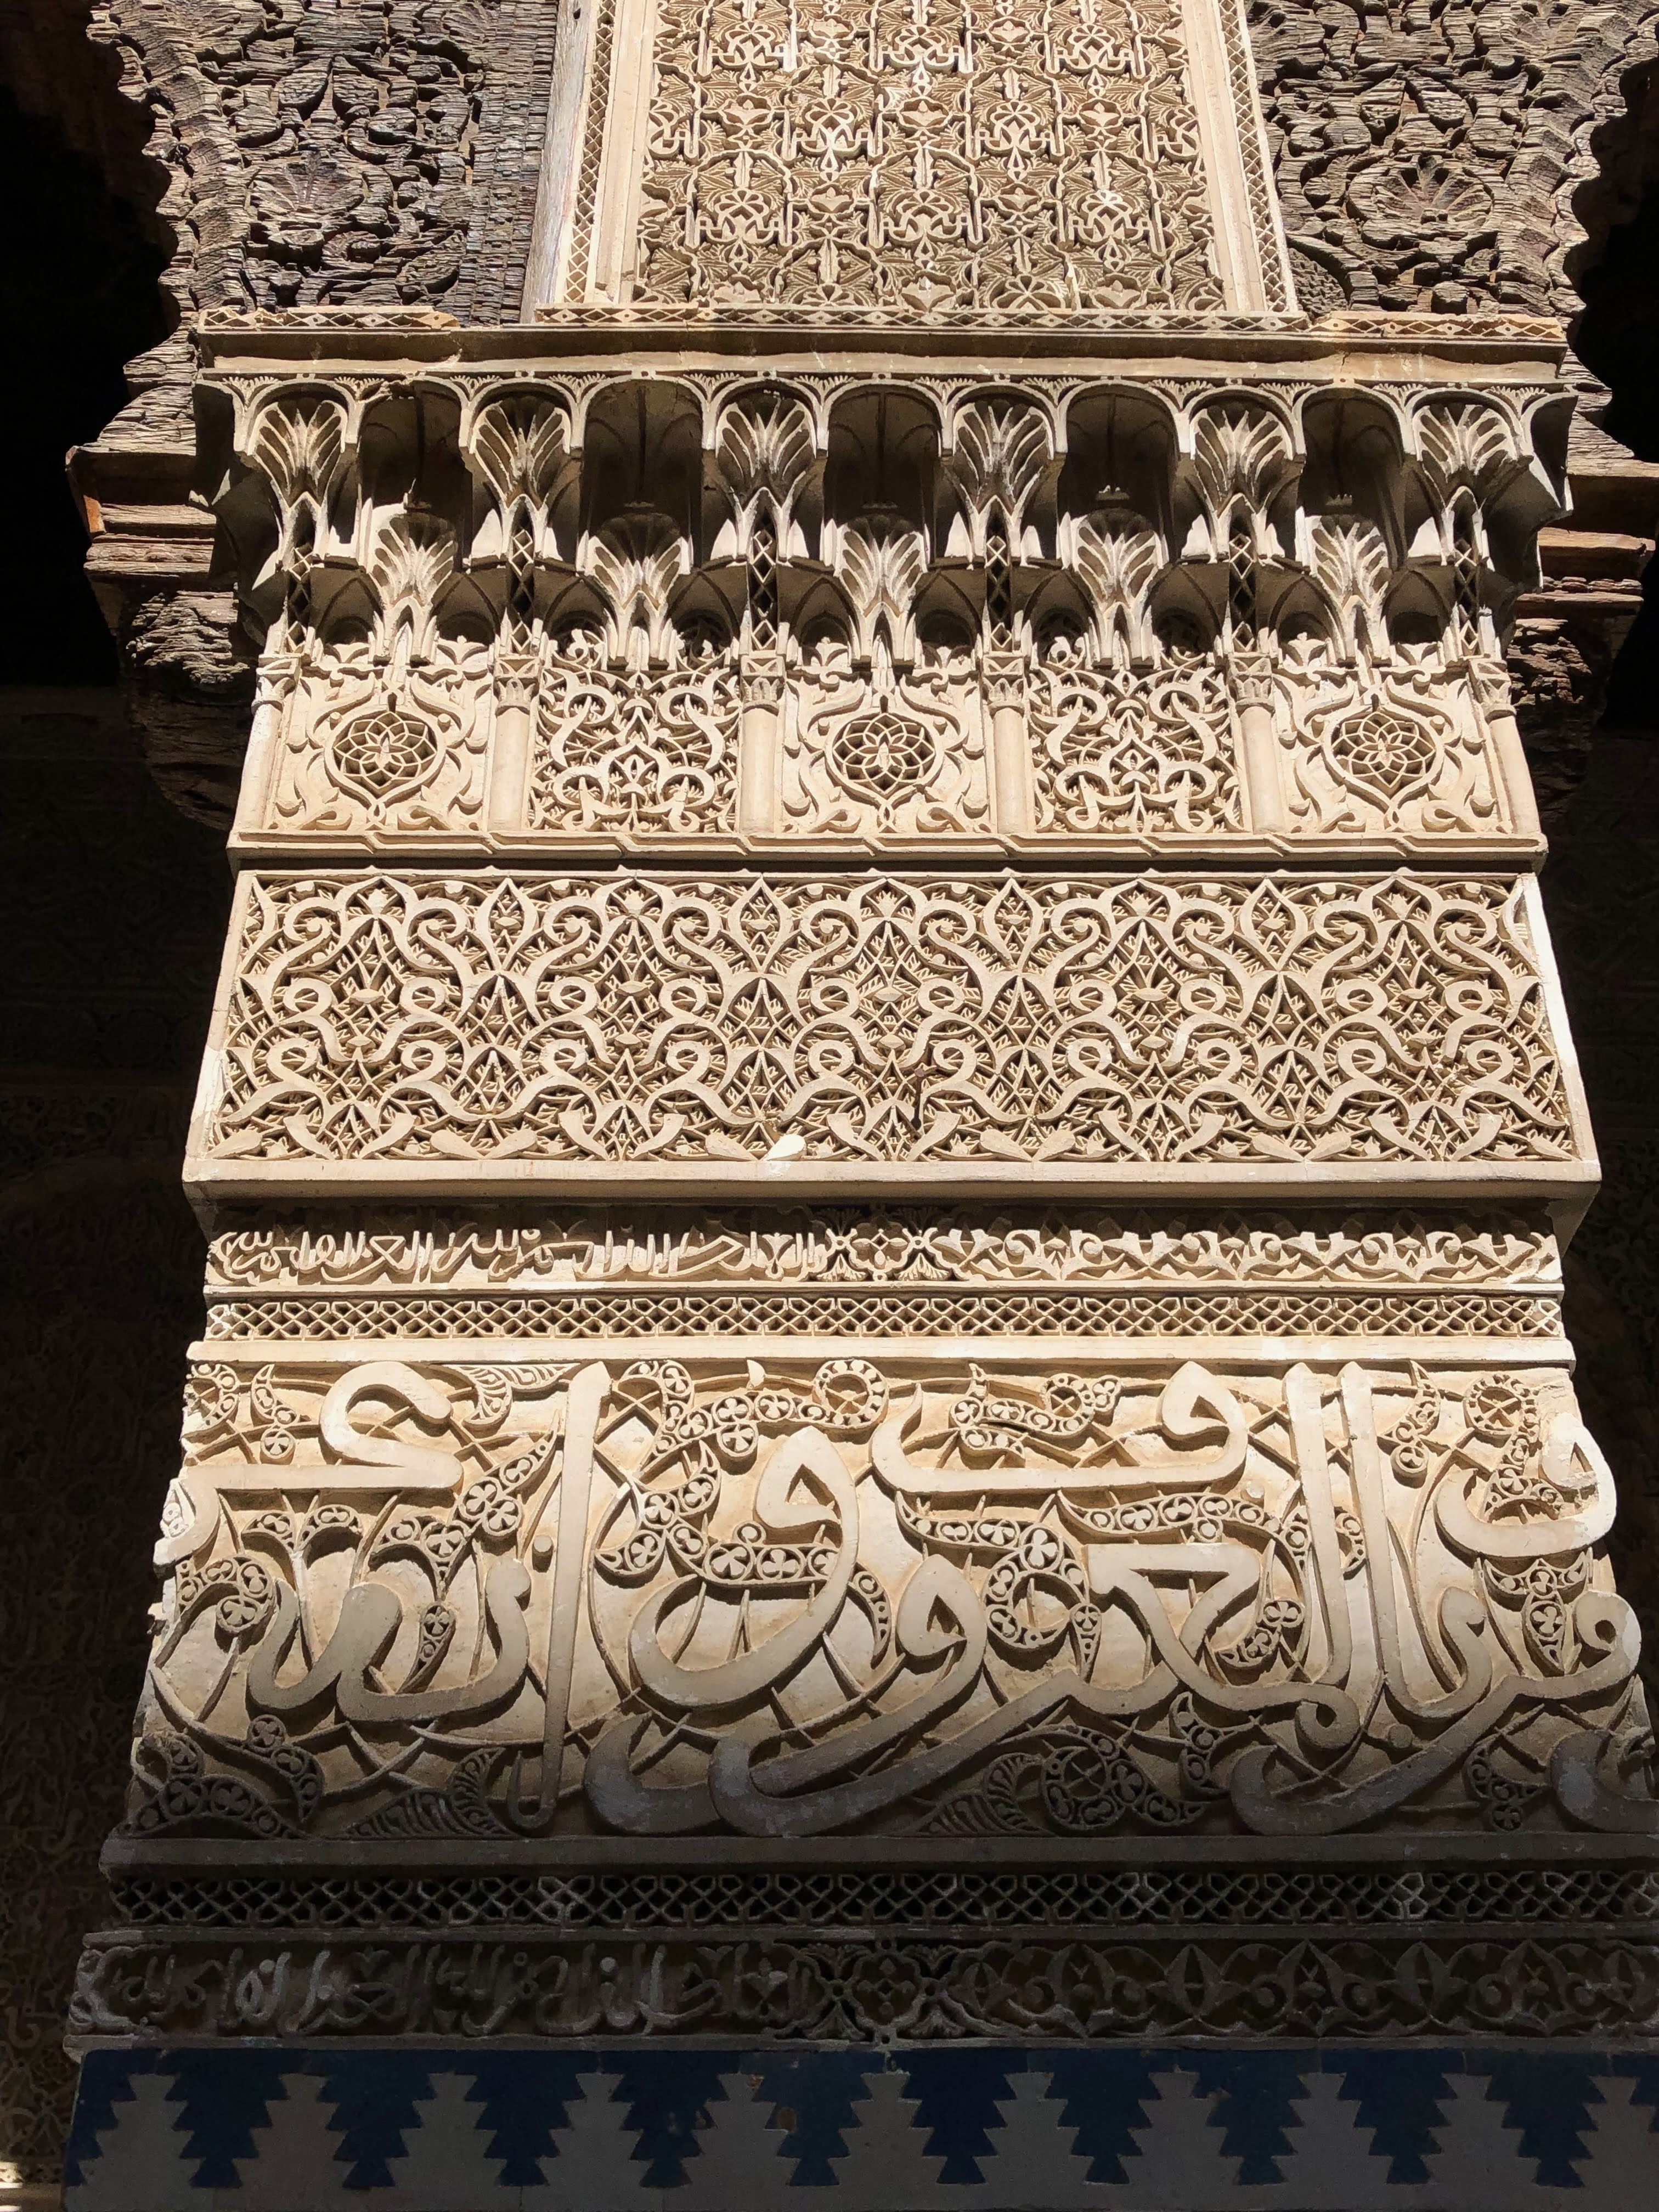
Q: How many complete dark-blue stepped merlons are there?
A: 10